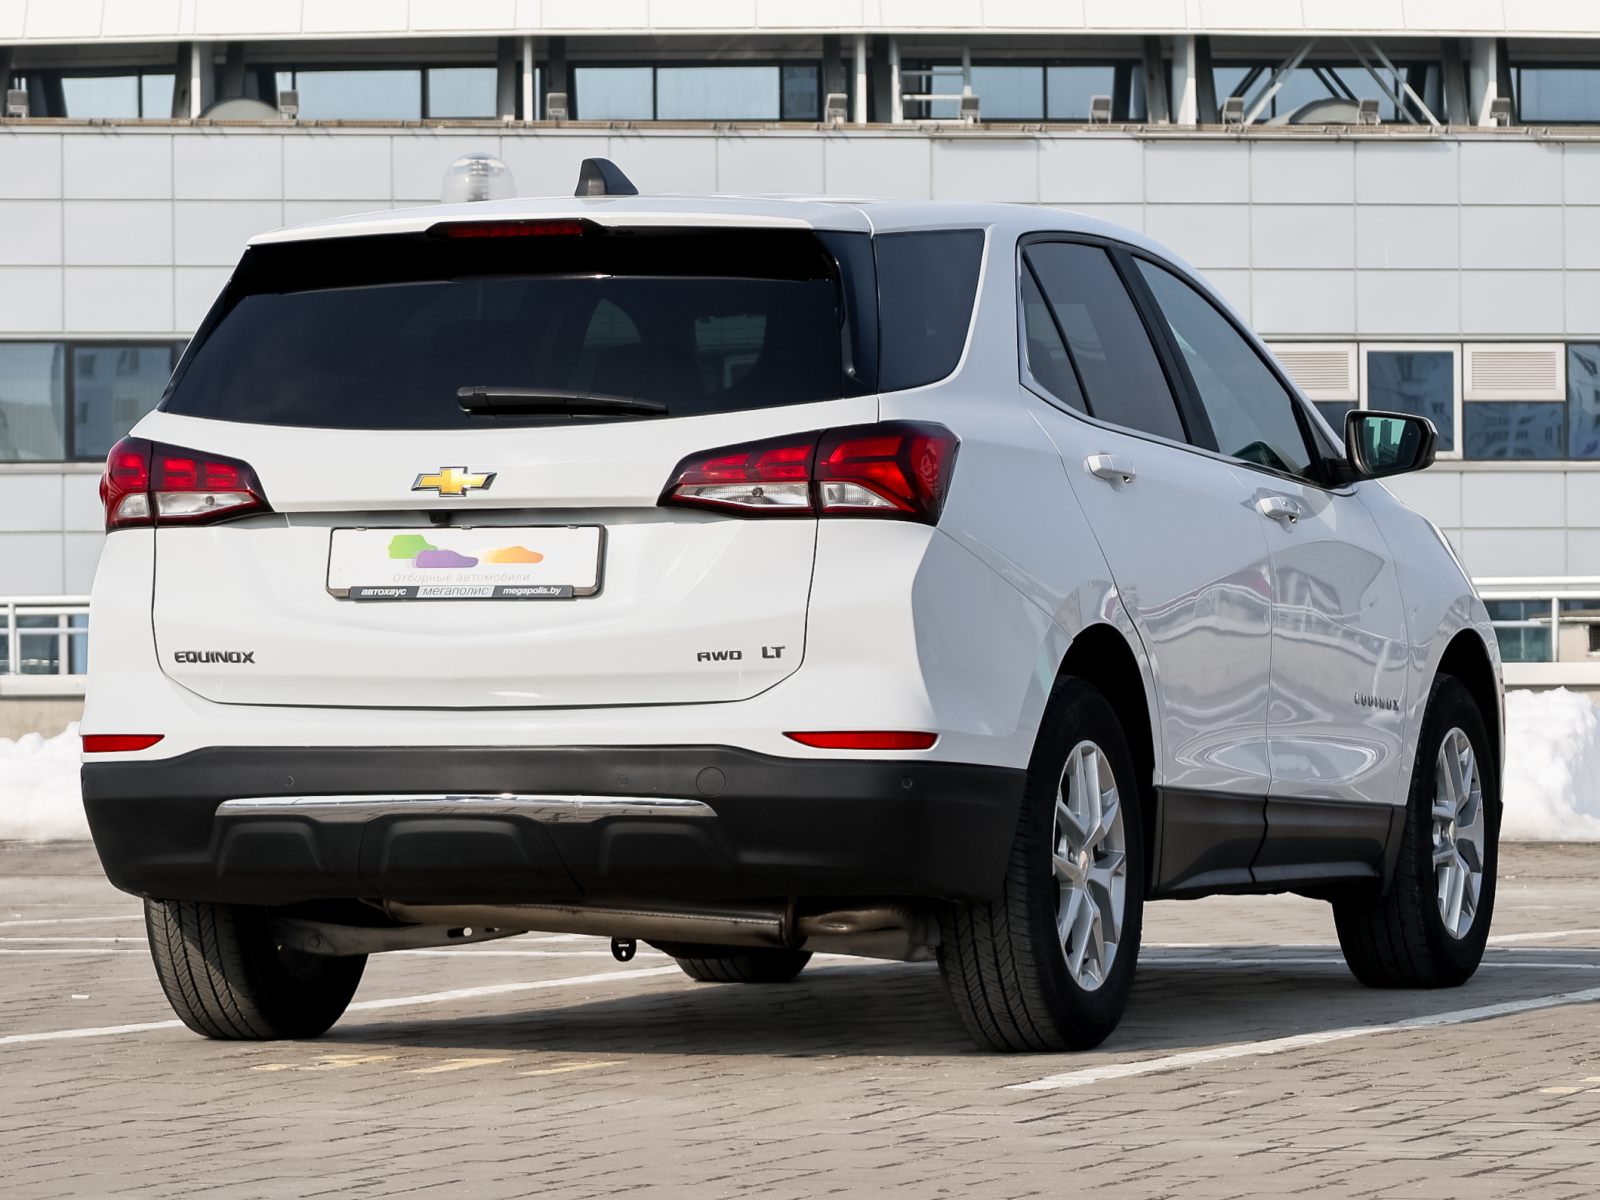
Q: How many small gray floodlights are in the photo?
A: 9